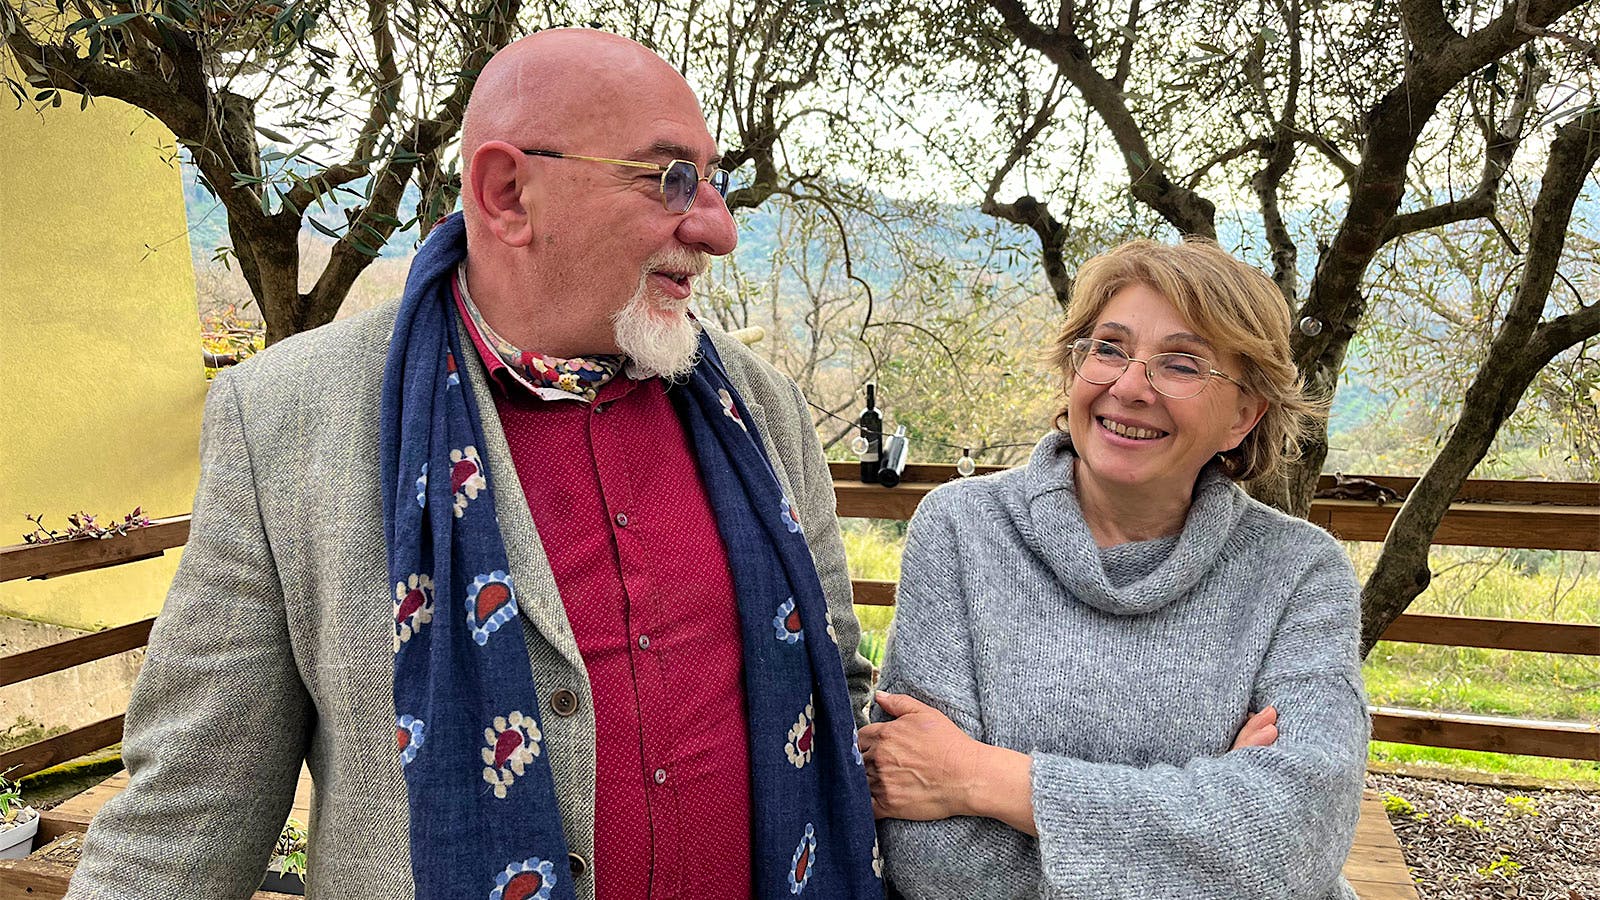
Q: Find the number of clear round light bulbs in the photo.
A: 3